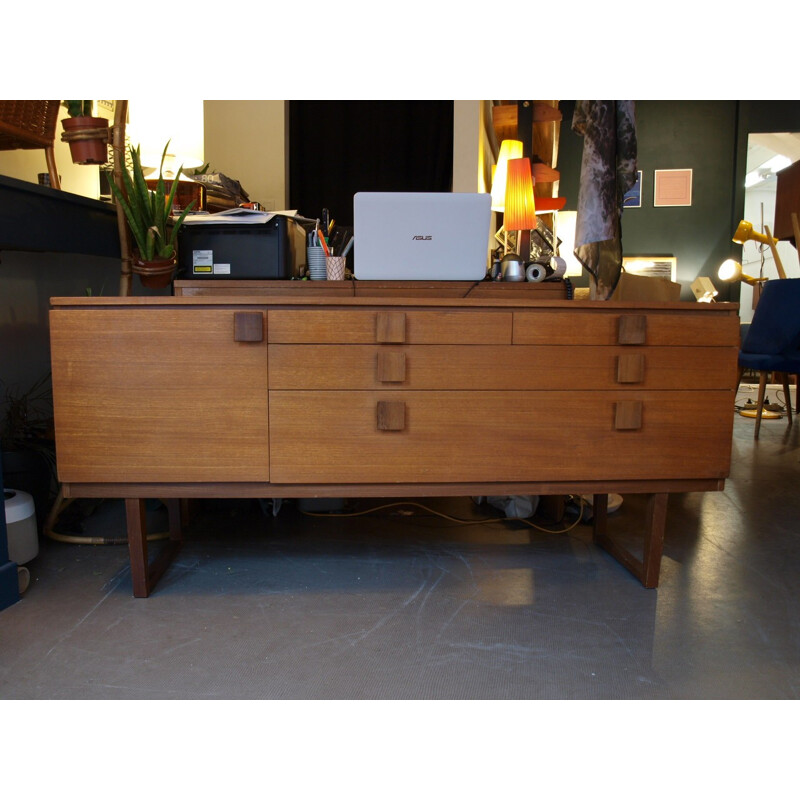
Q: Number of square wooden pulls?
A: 7